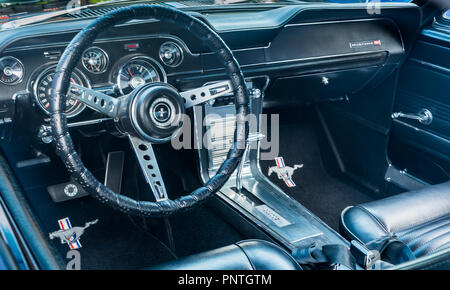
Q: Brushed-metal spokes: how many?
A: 3